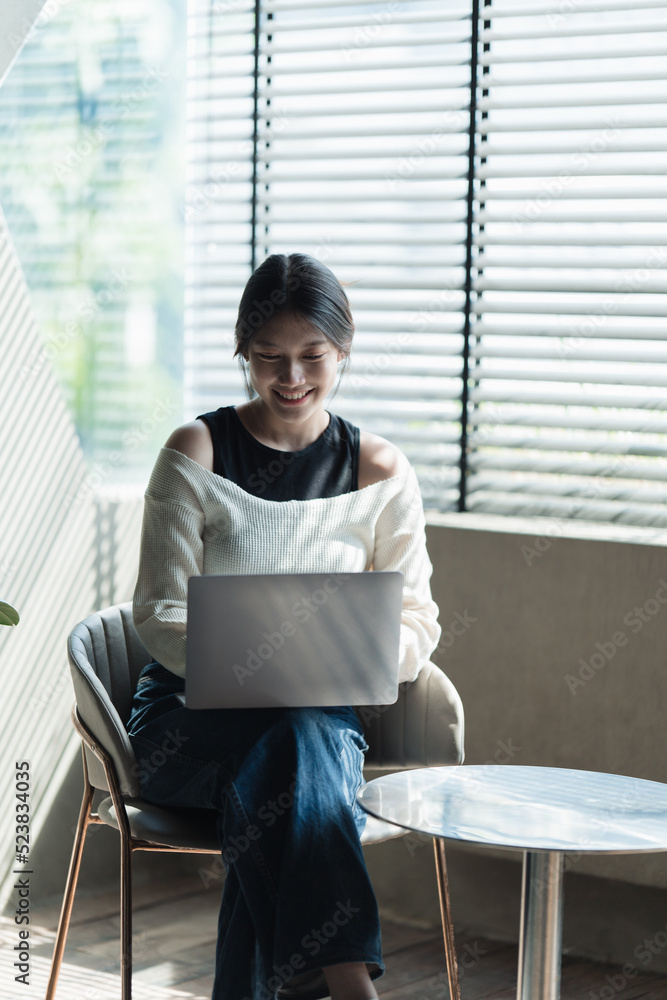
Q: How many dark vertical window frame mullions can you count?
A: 2